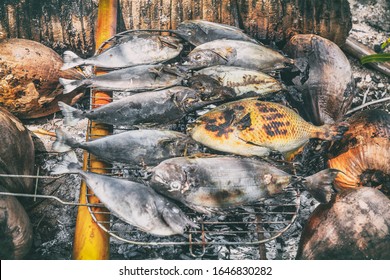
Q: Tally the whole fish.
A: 10